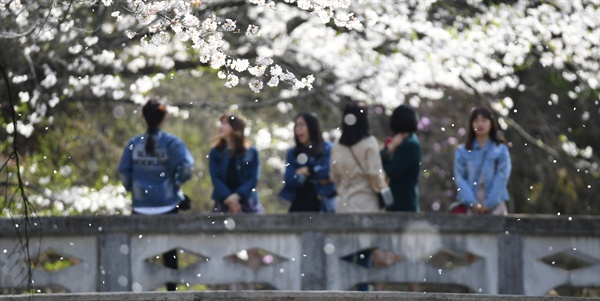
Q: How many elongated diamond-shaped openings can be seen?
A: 6